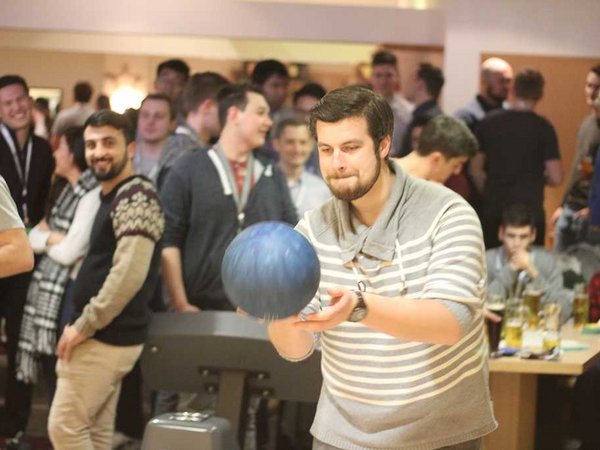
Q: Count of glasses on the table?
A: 5